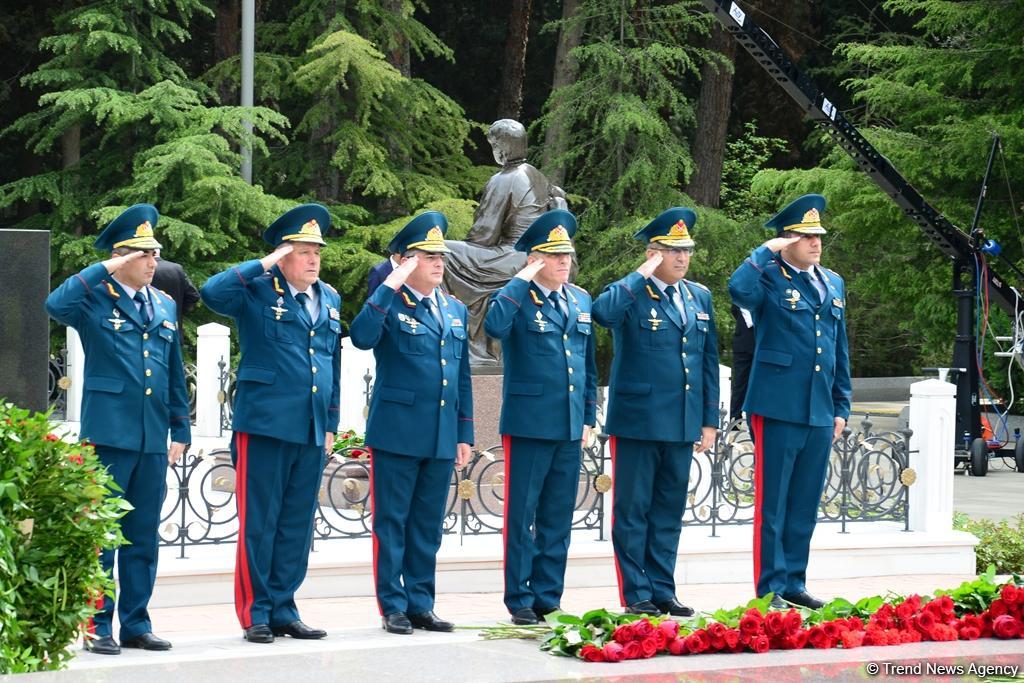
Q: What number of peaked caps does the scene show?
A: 6